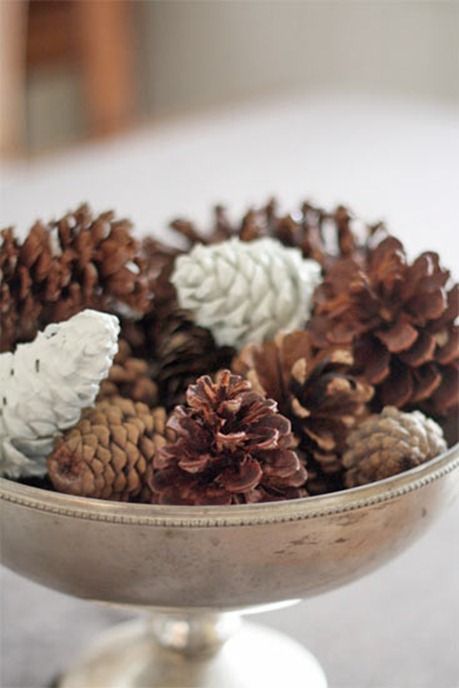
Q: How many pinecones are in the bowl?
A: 11